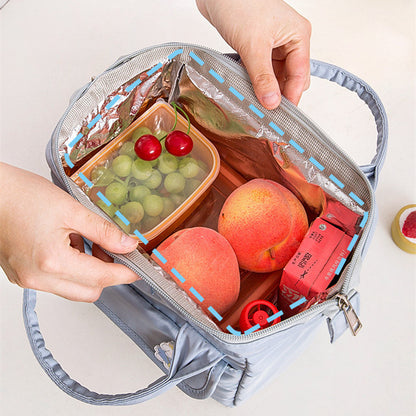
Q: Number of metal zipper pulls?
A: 1